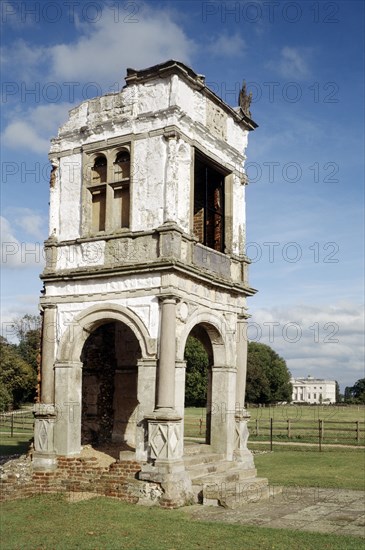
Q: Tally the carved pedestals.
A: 3